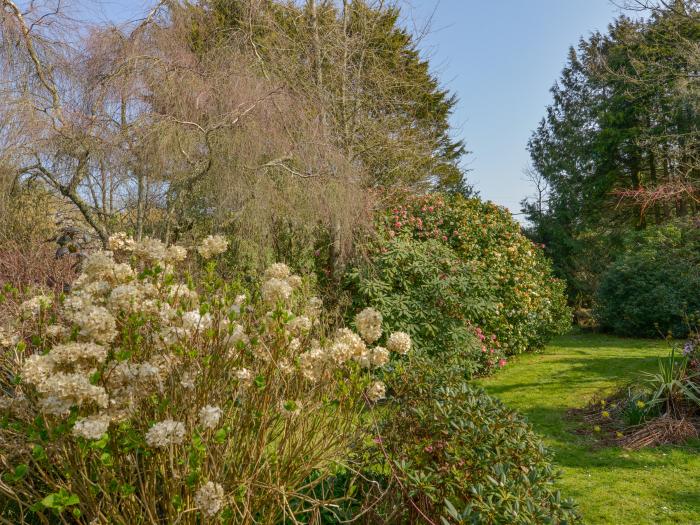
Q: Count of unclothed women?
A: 0